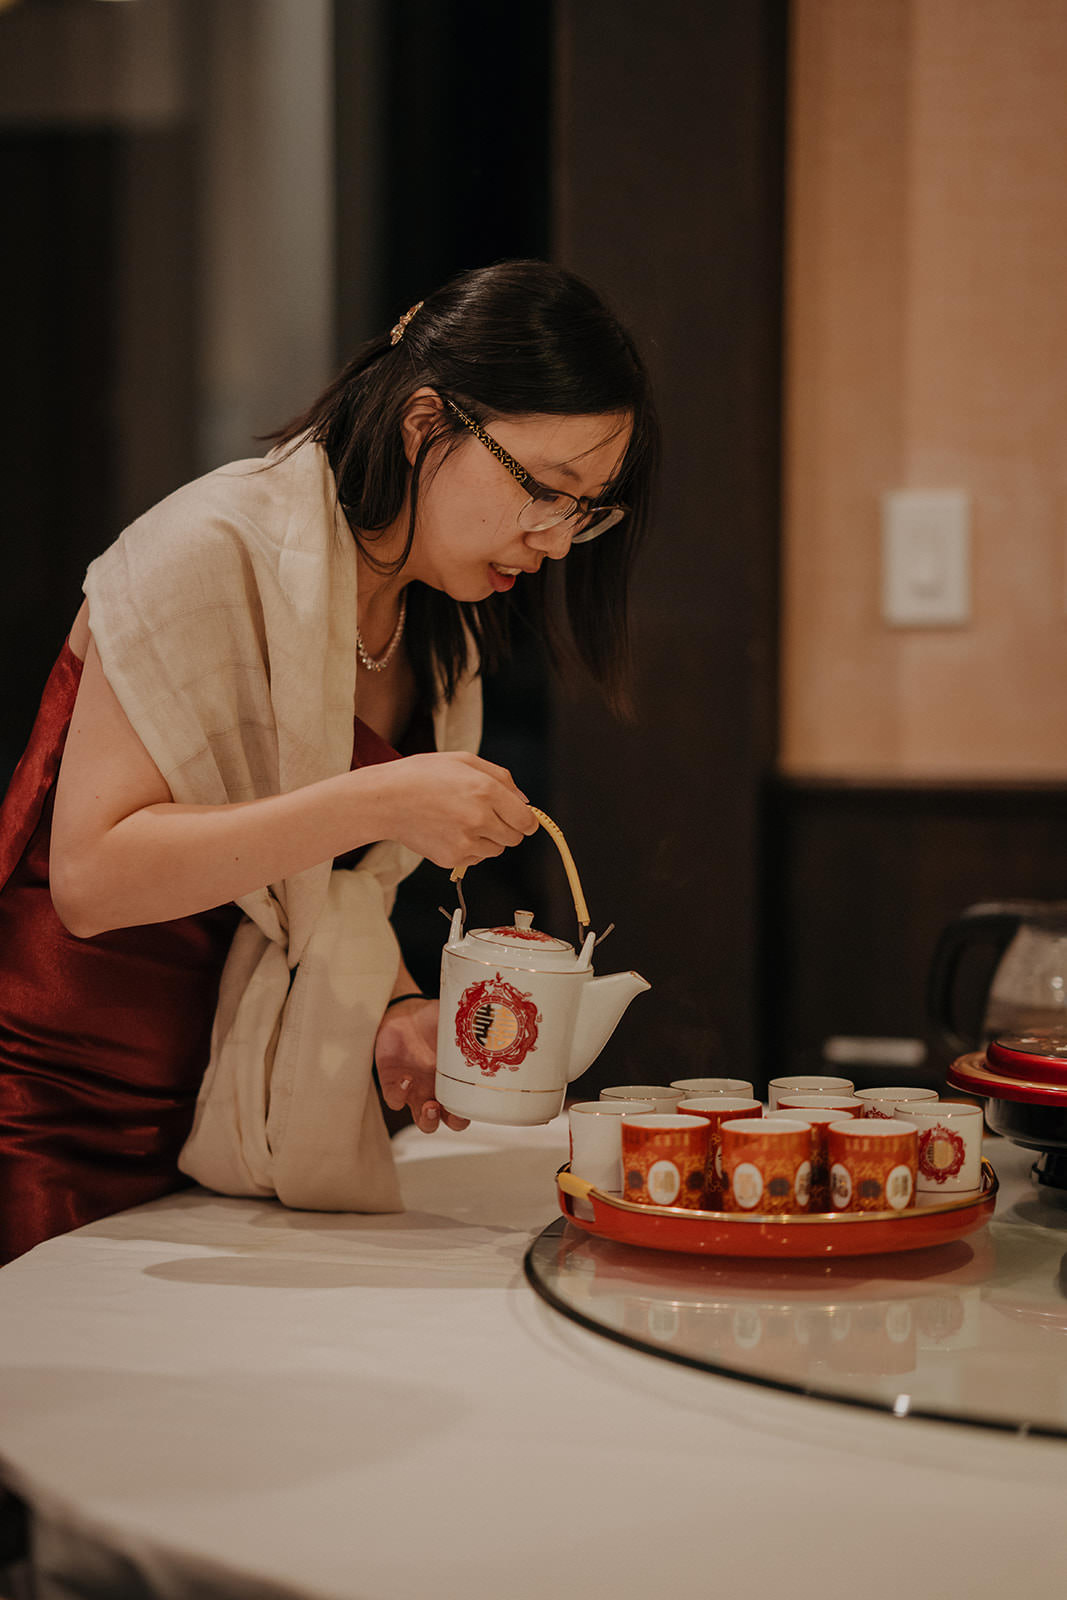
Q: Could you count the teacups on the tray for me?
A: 12